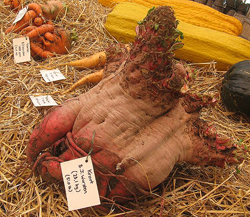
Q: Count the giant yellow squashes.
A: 2